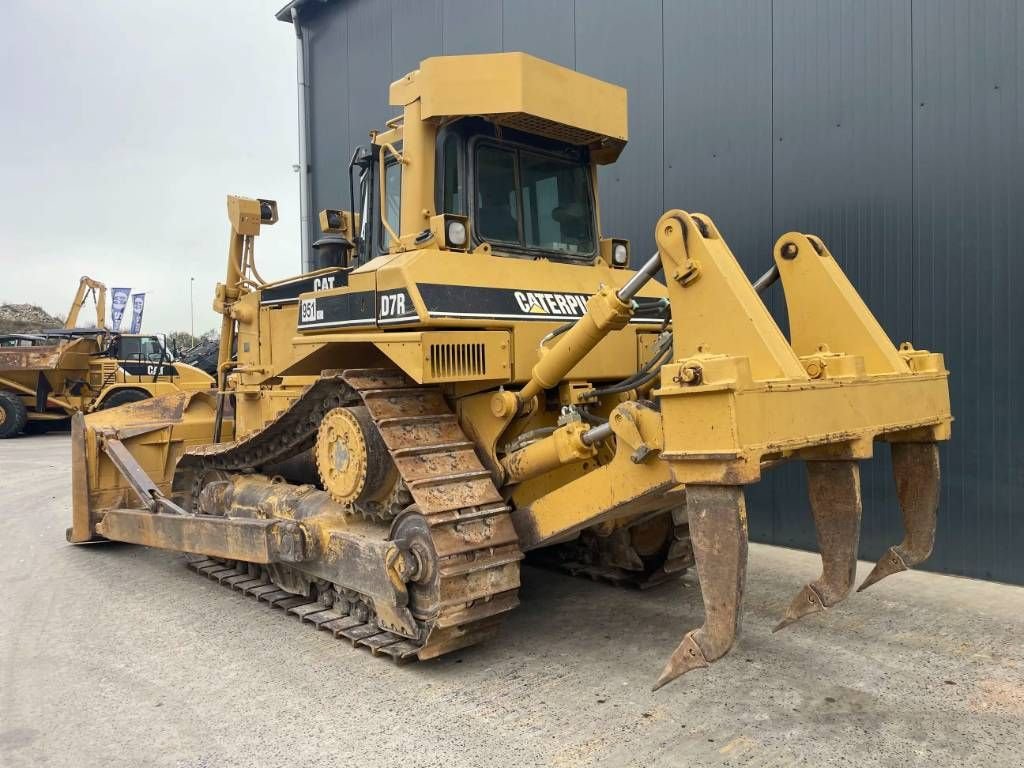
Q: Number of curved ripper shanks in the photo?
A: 3